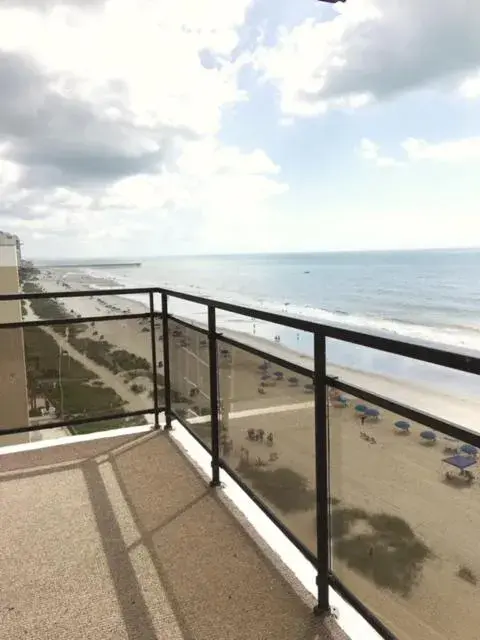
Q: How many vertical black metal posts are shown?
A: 4